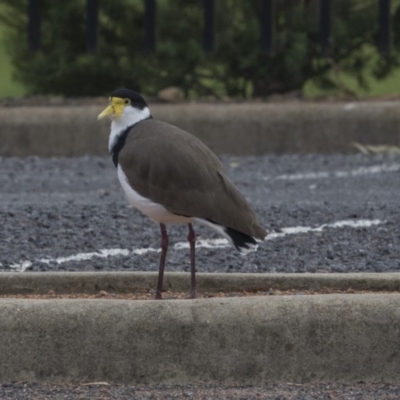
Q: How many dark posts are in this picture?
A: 7